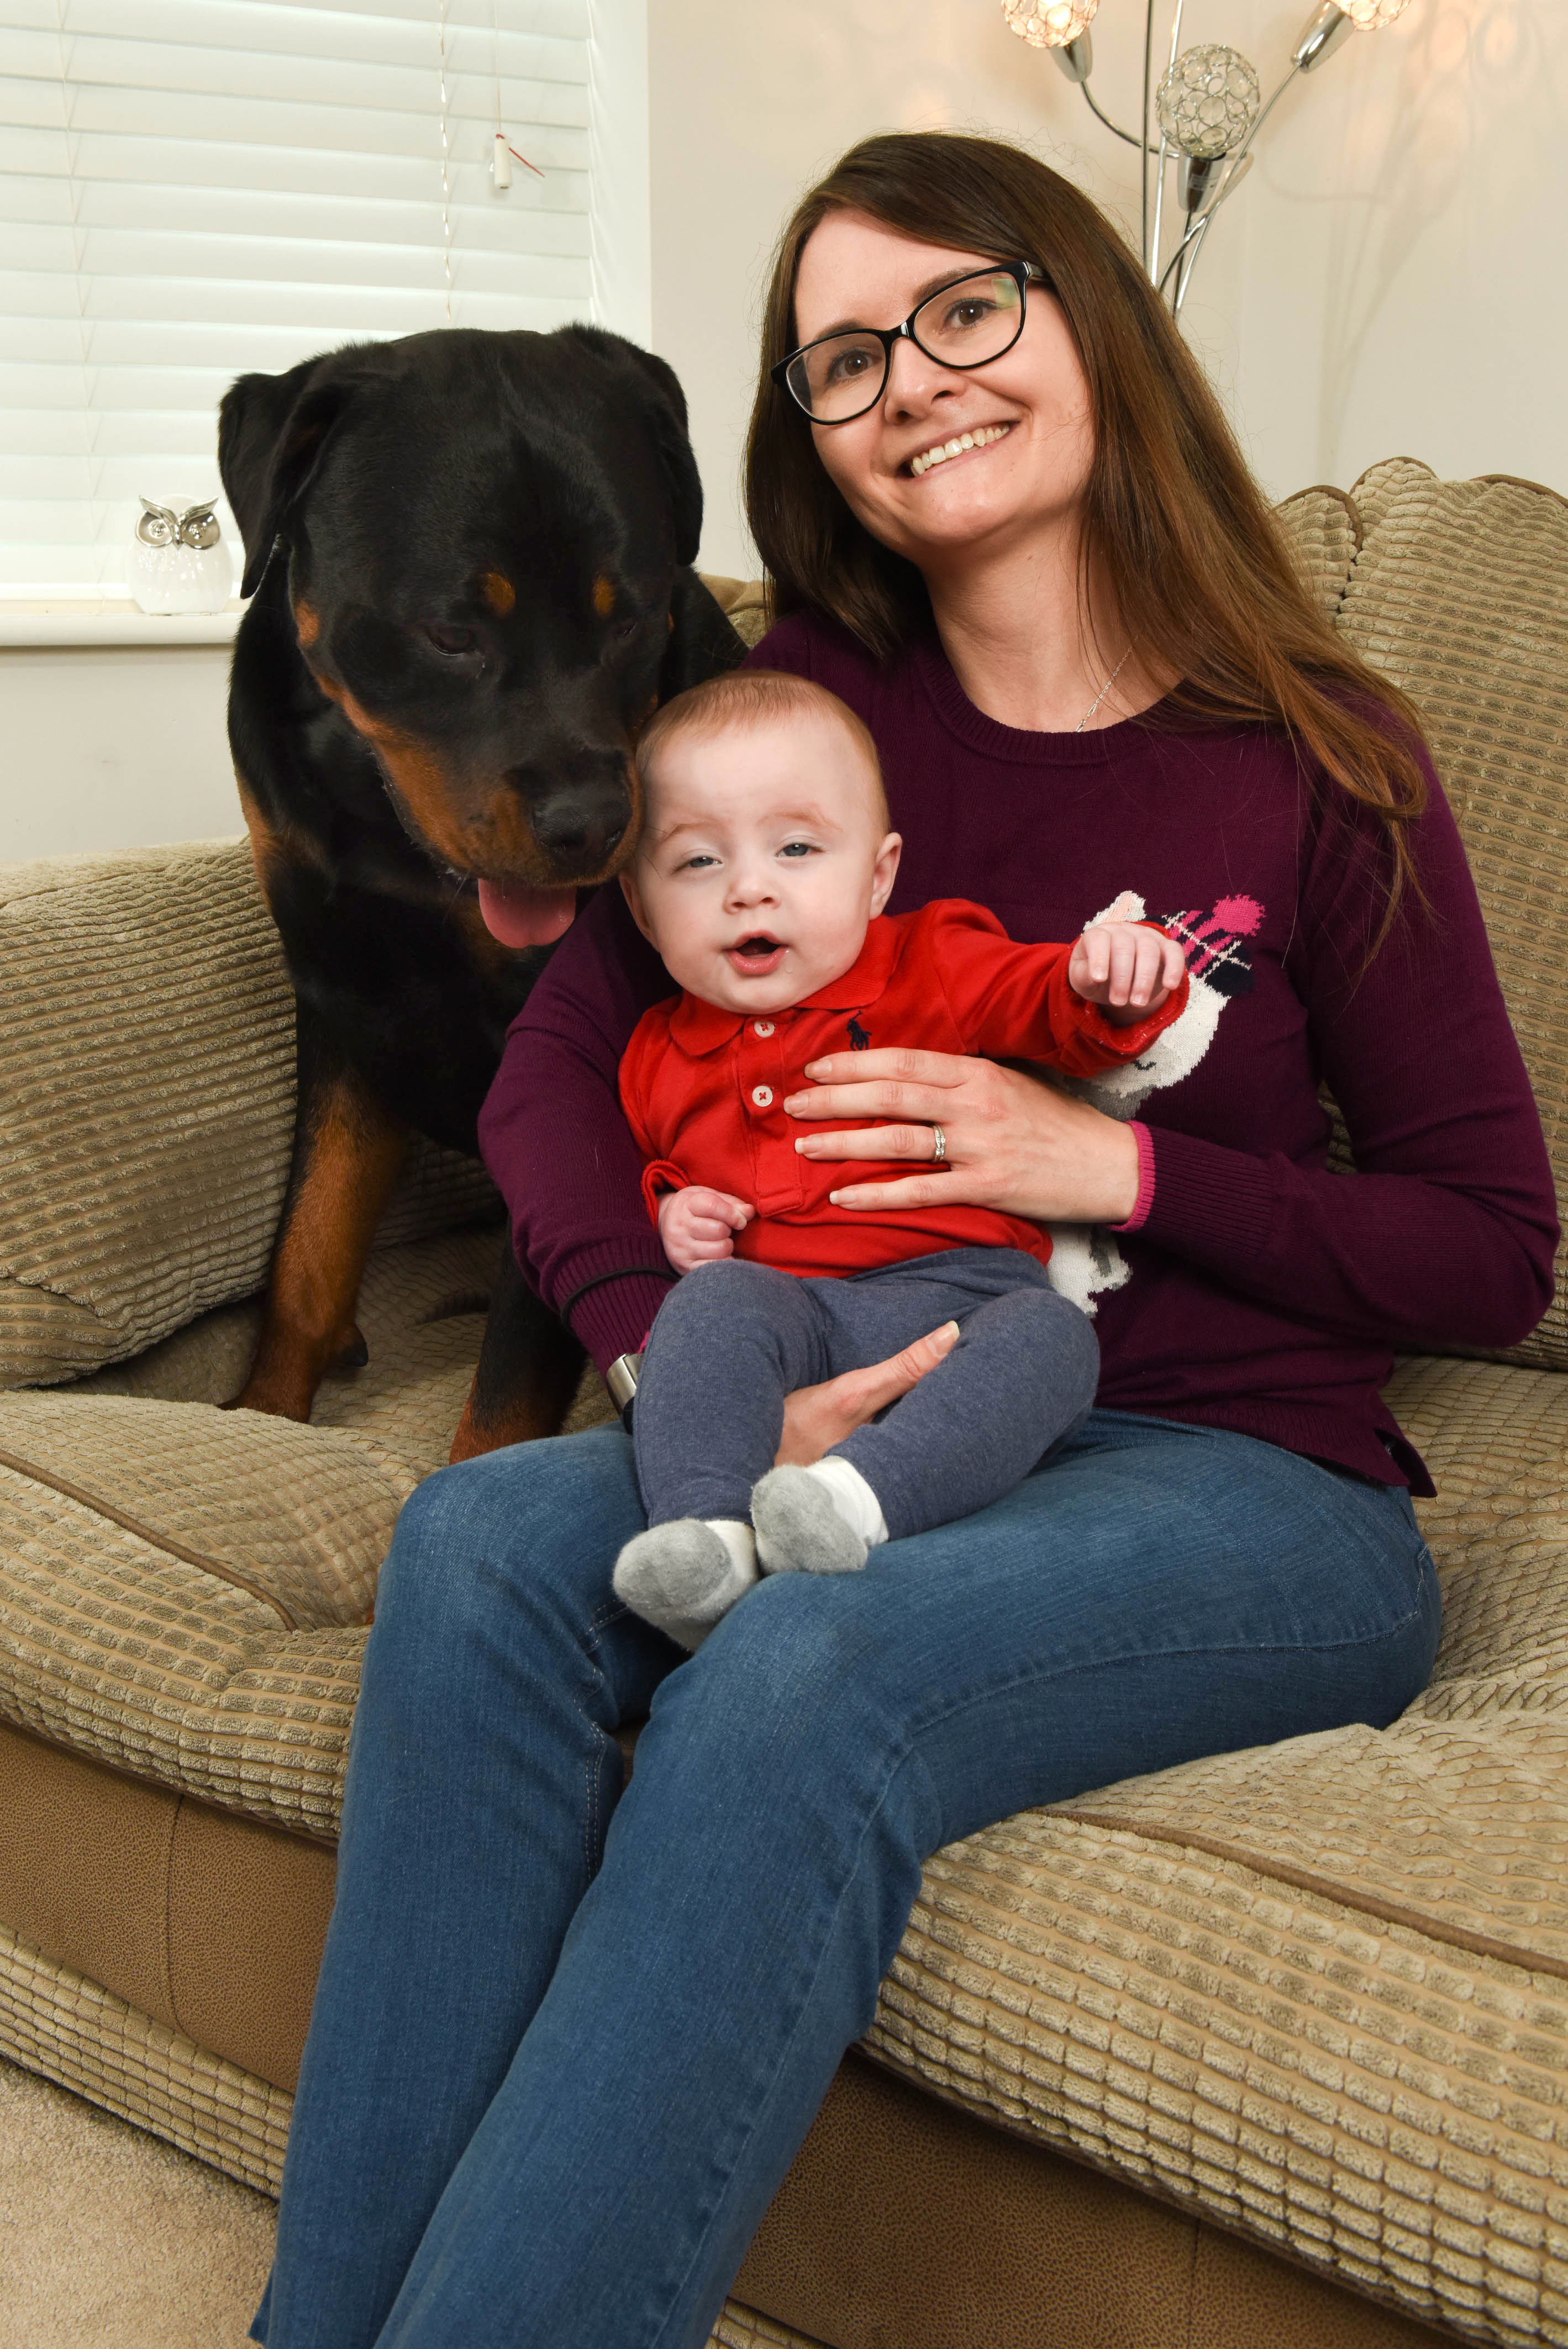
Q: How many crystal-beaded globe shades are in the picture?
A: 3